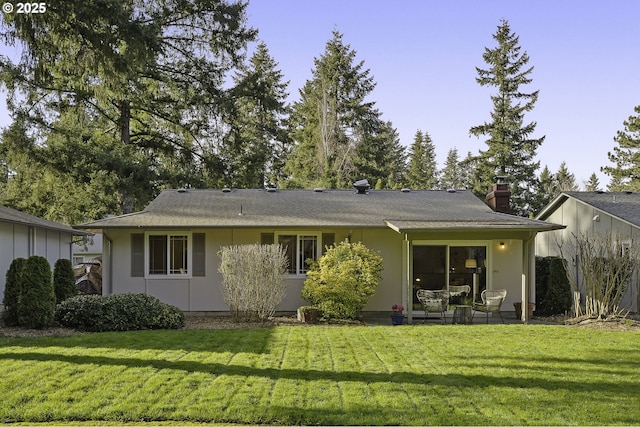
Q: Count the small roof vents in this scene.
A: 6